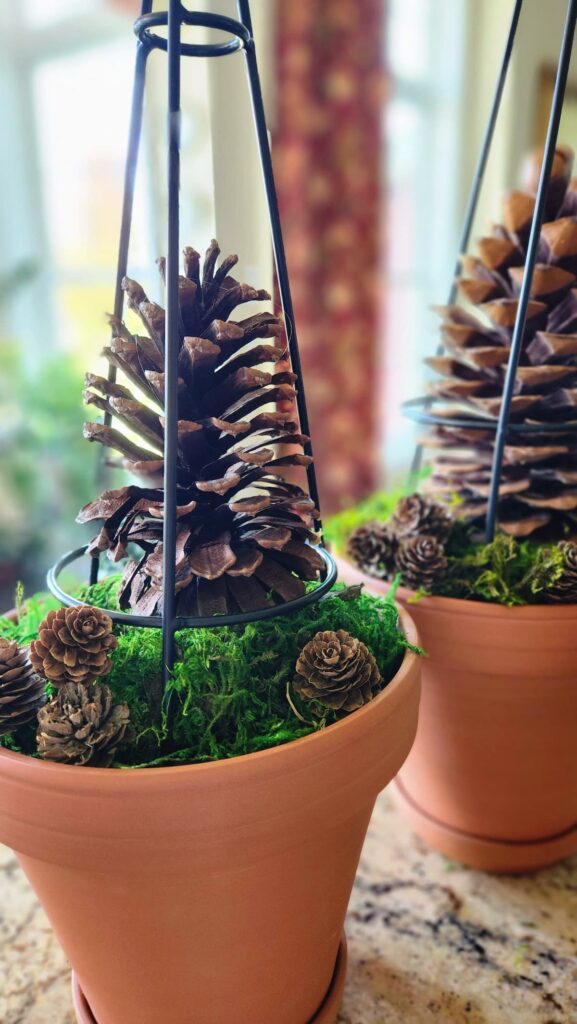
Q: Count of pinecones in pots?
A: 10